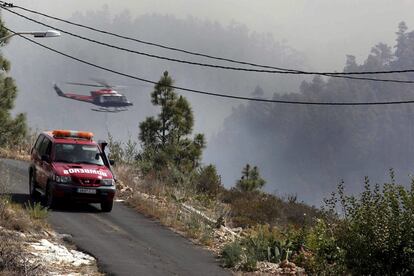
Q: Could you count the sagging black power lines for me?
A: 3